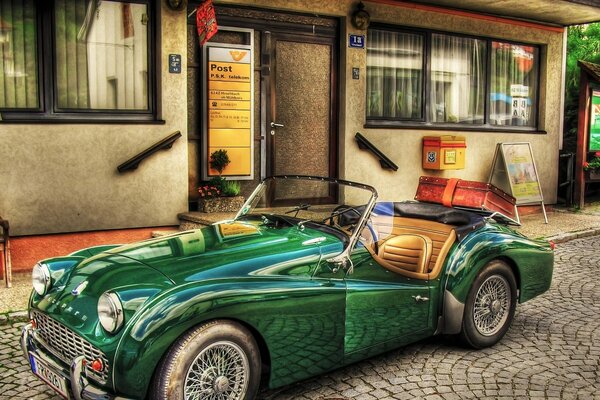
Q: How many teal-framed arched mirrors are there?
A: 0